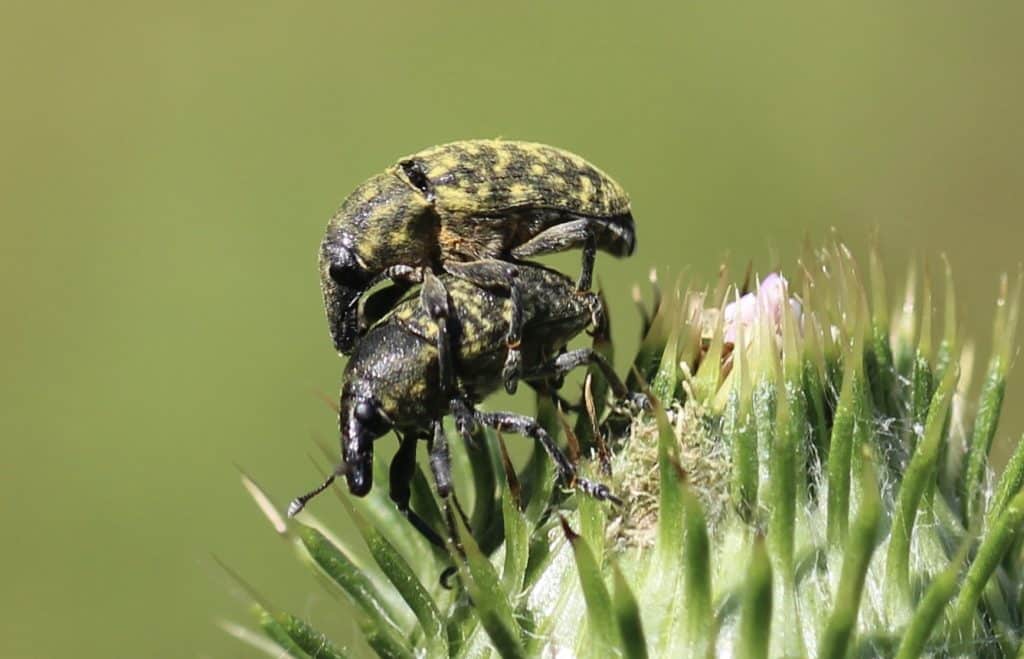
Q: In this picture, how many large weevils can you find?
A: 2